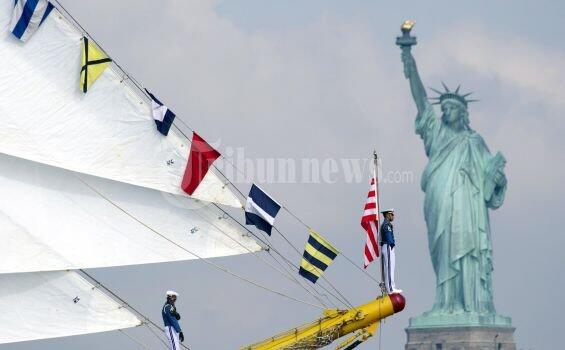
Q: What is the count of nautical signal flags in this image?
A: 6